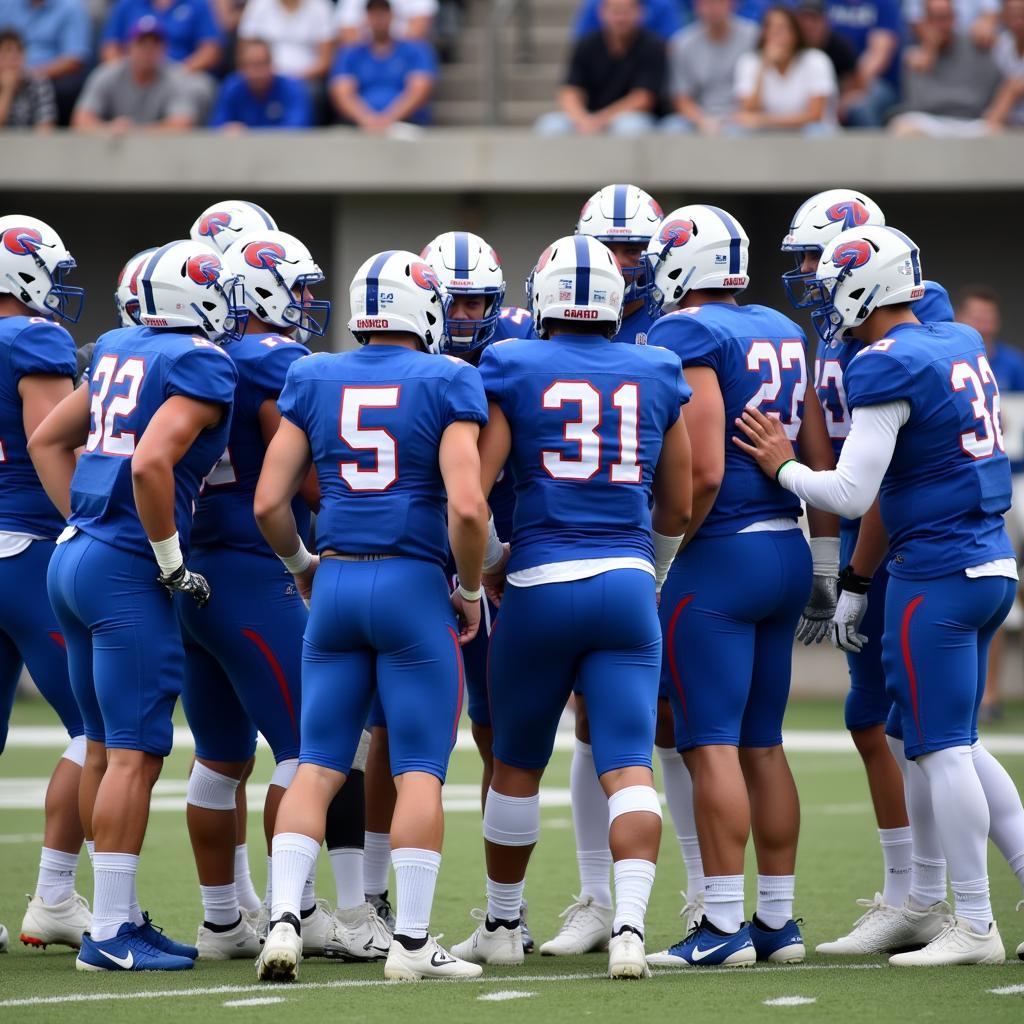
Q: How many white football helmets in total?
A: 12